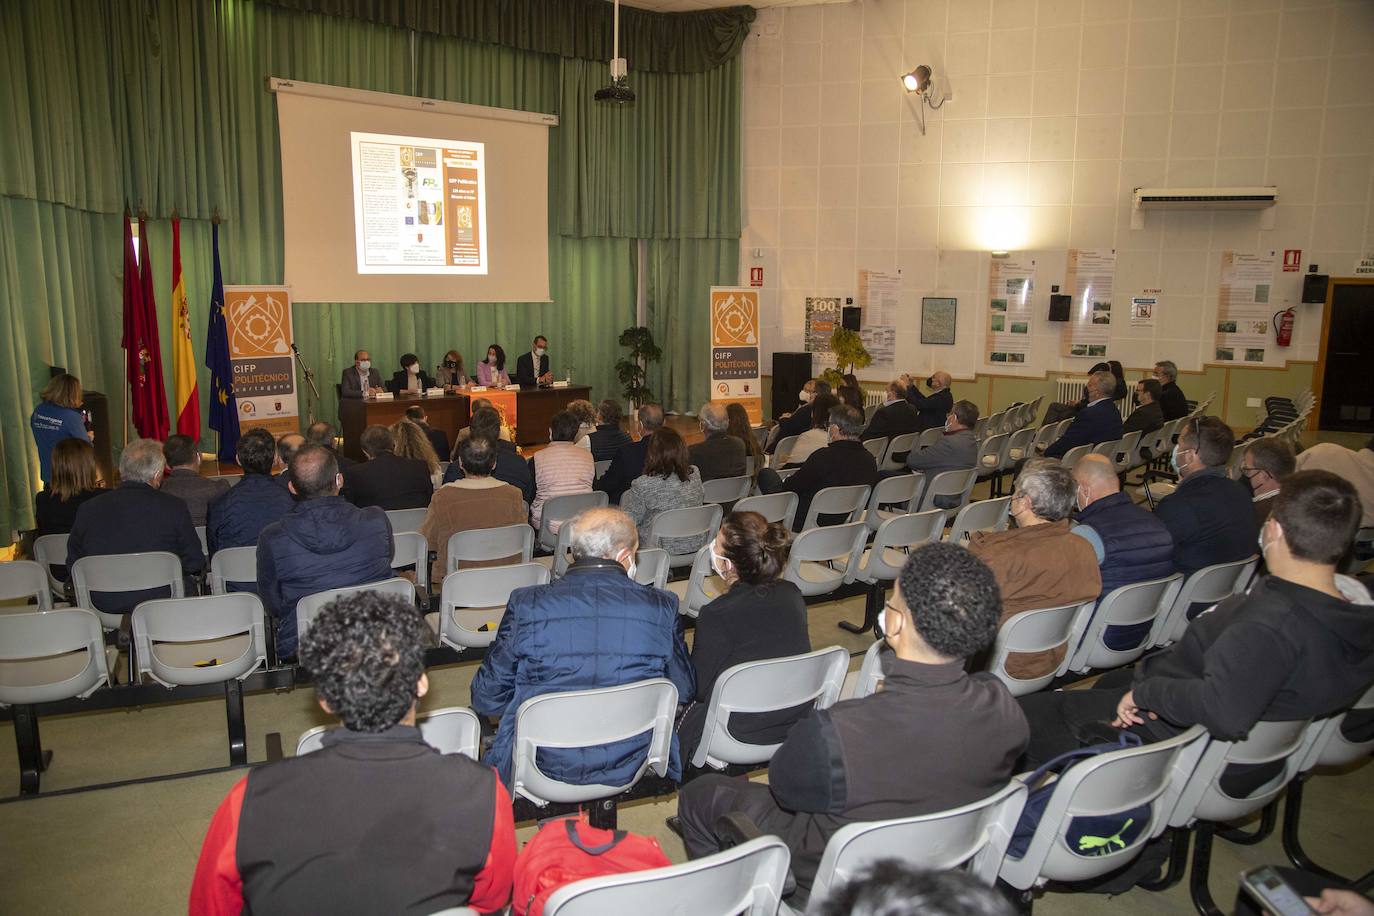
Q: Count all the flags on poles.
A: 4